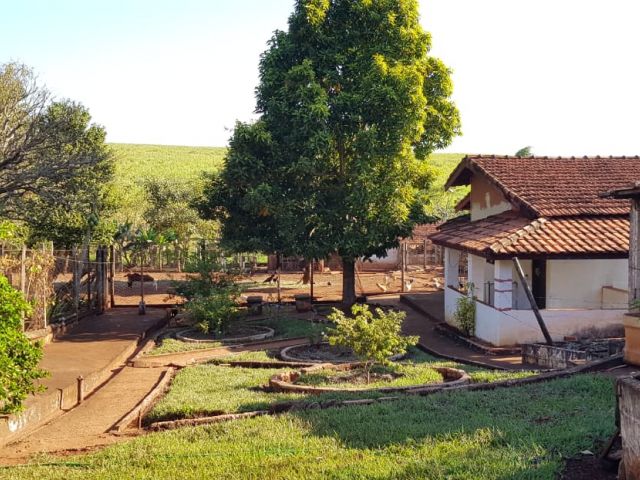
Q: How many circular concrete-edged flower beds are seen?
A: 3